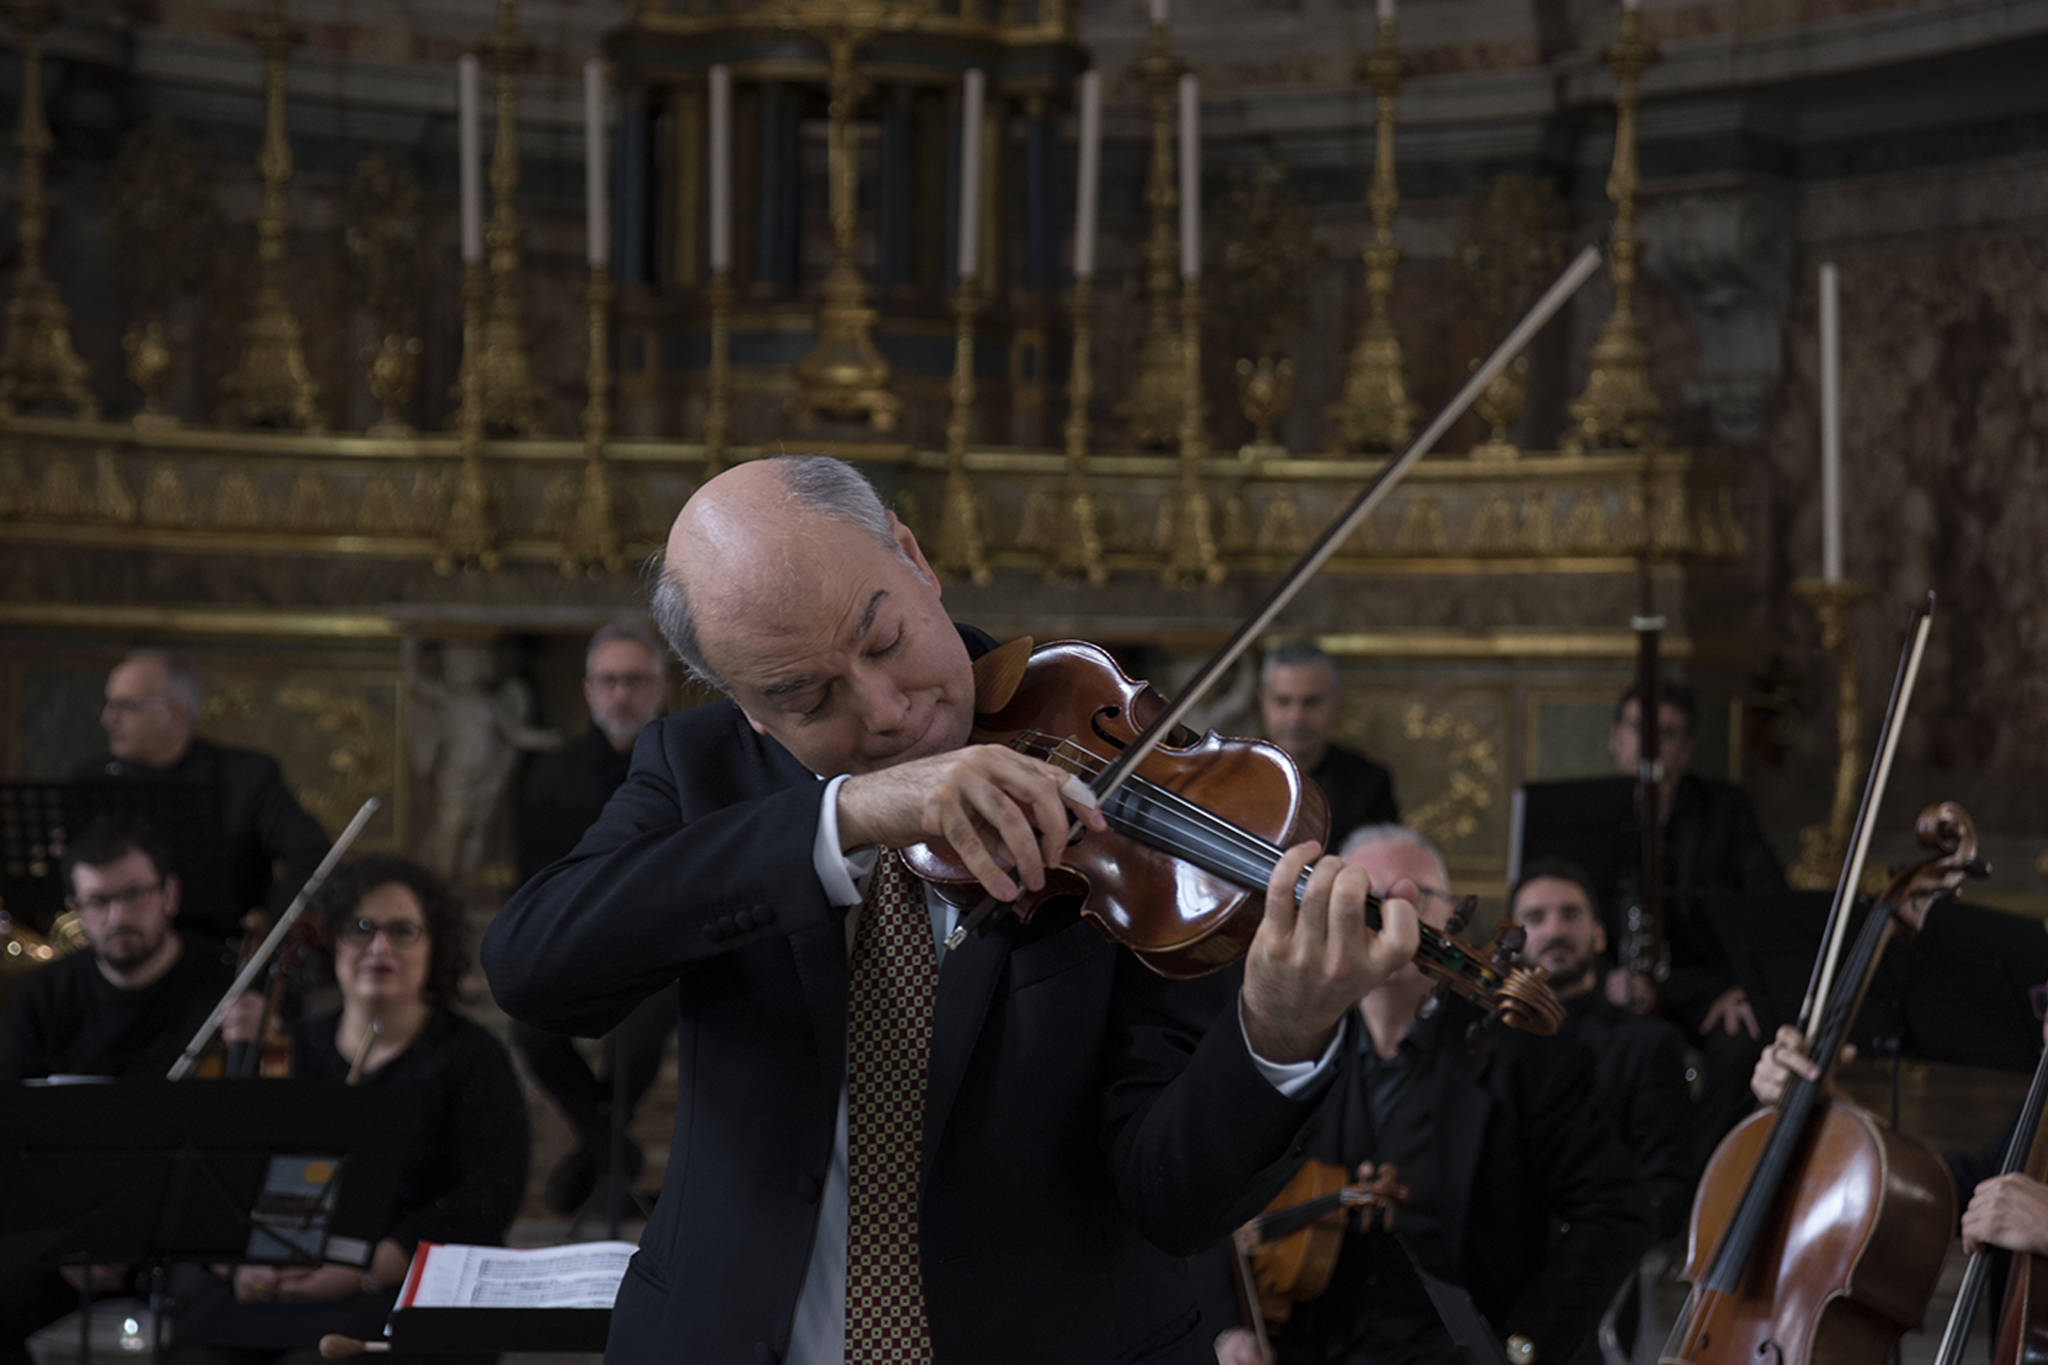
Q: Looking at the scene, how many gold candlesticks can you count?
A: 13